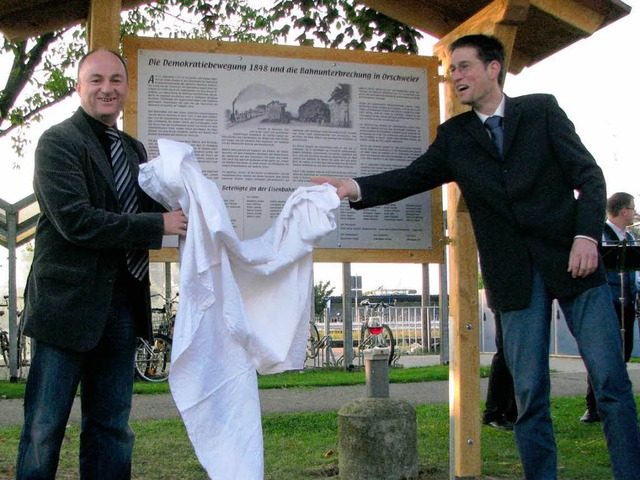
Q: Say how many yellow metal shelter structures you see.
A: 0